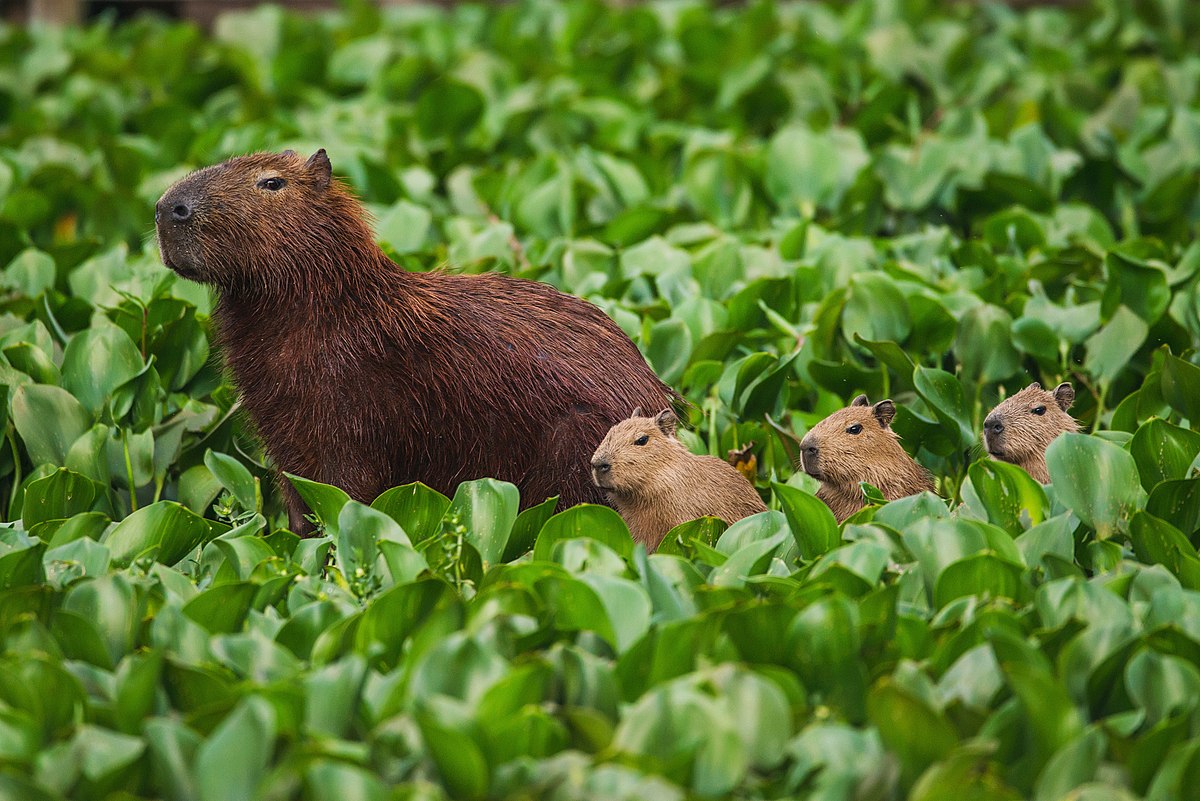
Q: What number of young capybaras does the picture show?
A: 3